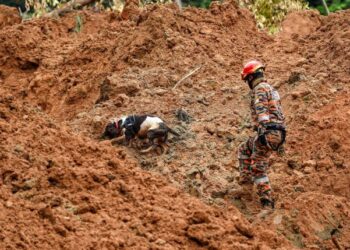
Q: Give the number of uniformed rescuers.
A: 1